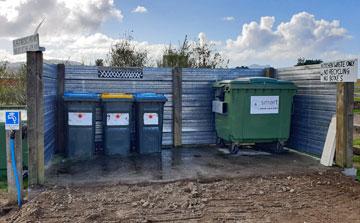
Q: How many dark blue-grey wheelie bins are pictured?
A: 3